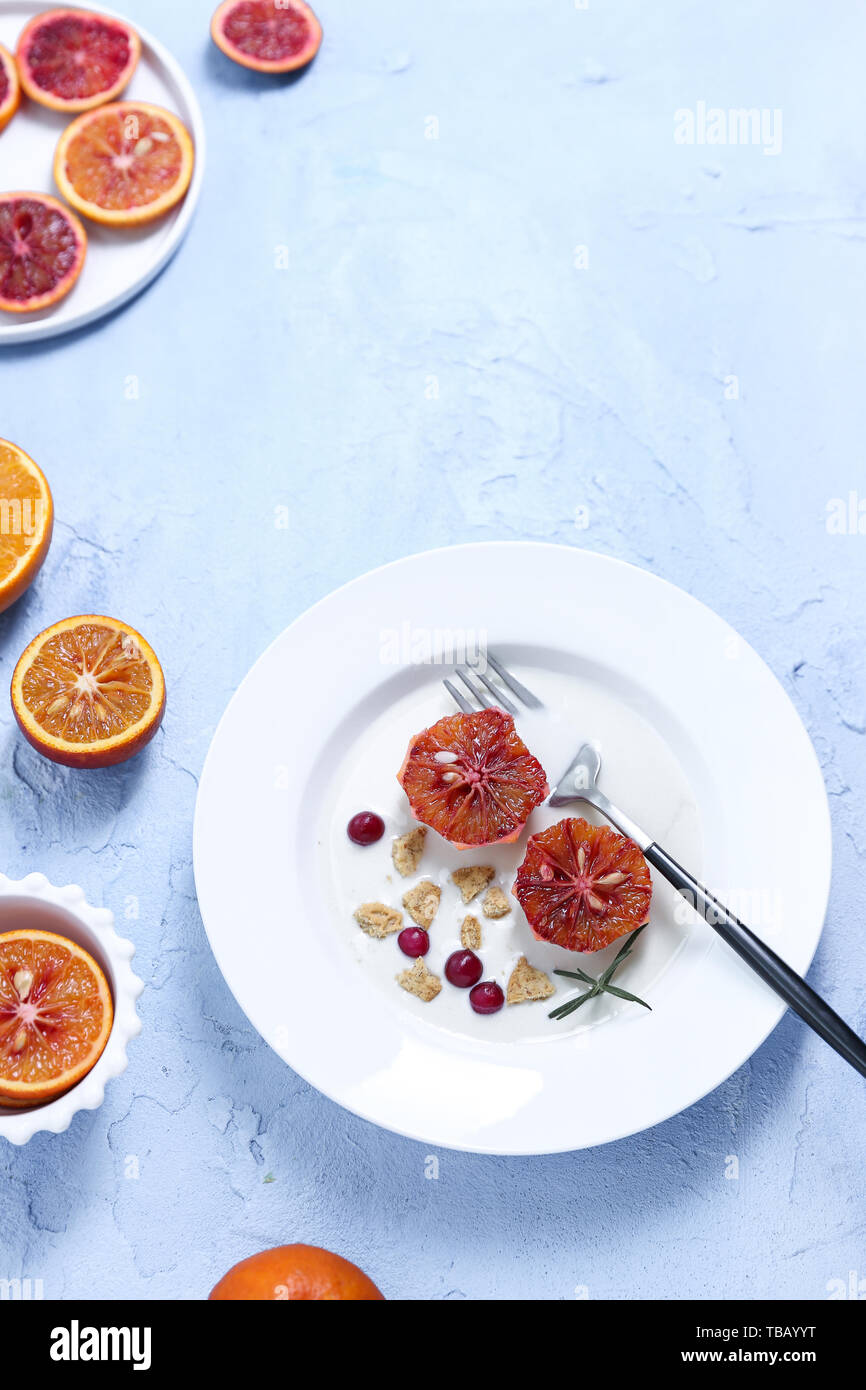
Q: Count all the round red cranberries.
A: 4